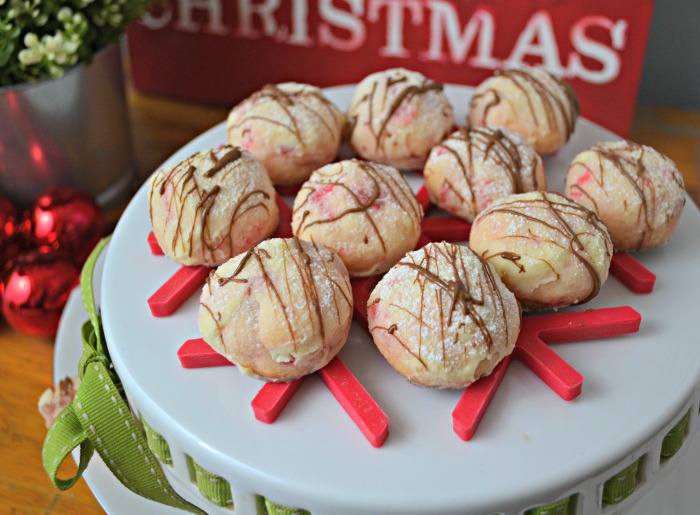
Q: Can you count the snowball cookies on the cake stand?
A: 10